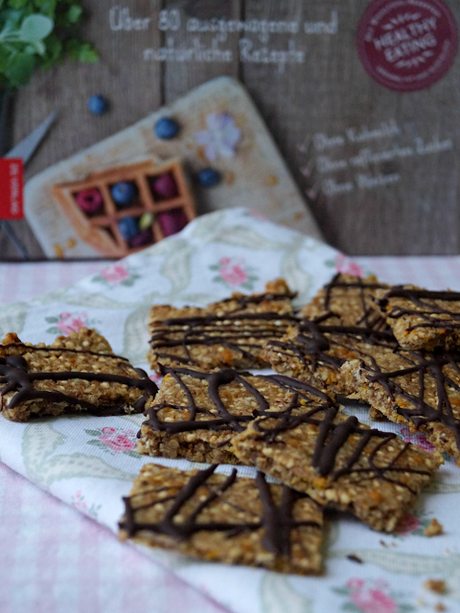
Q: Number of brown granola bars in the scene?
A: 9